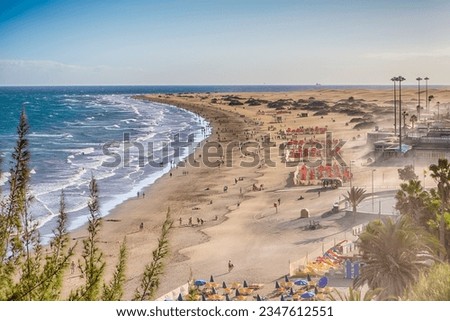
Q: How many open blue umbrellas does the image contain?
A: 4